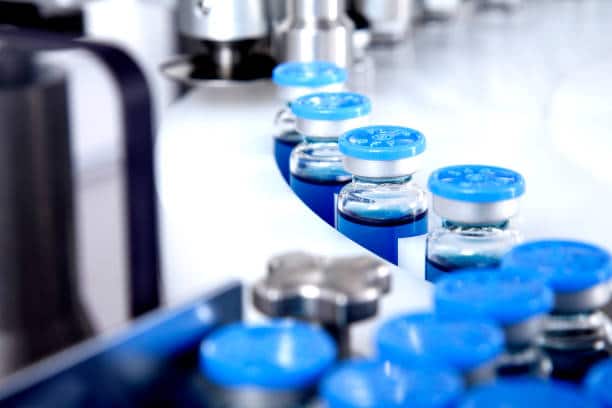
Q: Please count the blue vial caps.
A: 11